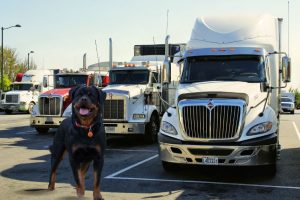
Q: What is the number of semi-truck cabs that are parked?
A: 4